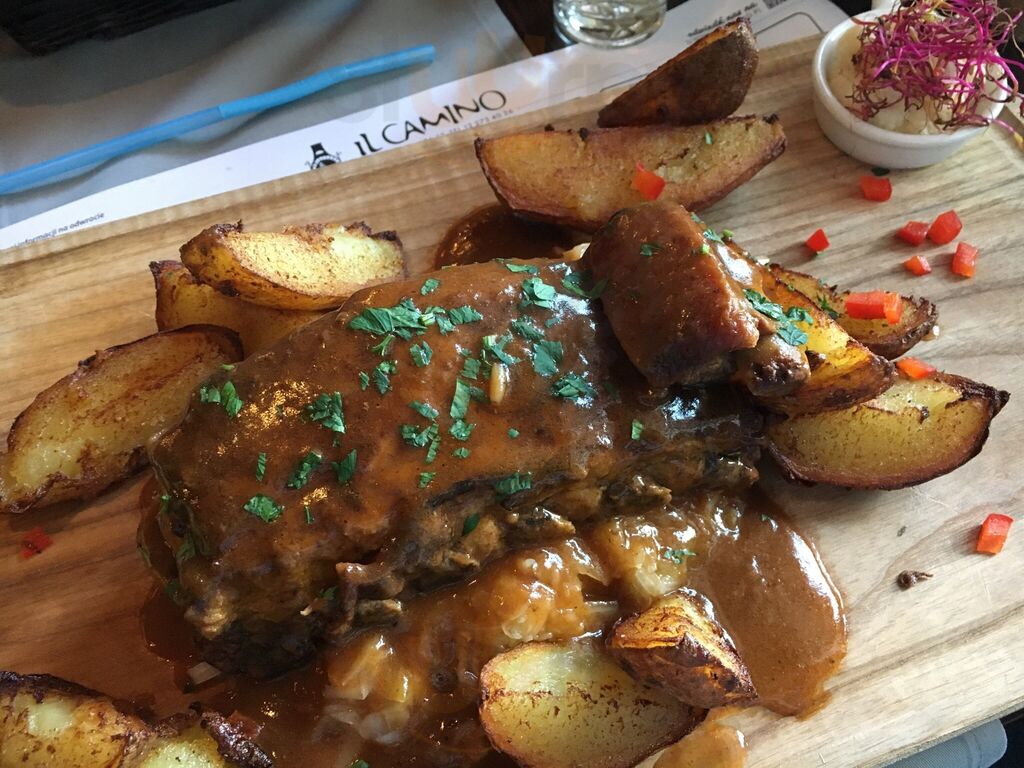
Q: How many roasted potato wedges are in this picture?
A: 12